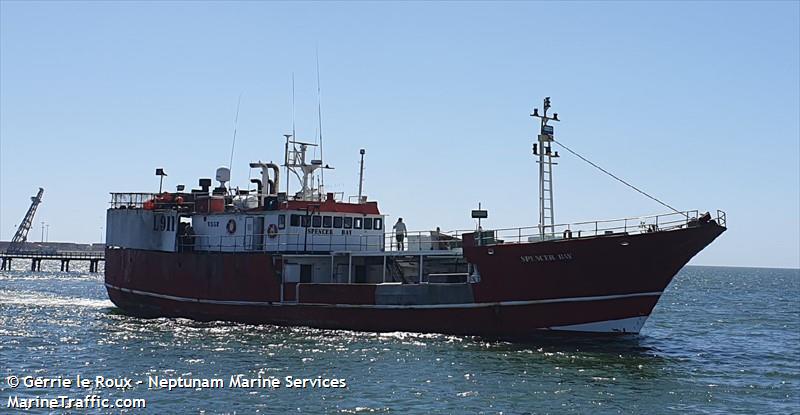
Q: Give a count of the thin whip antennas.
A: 3